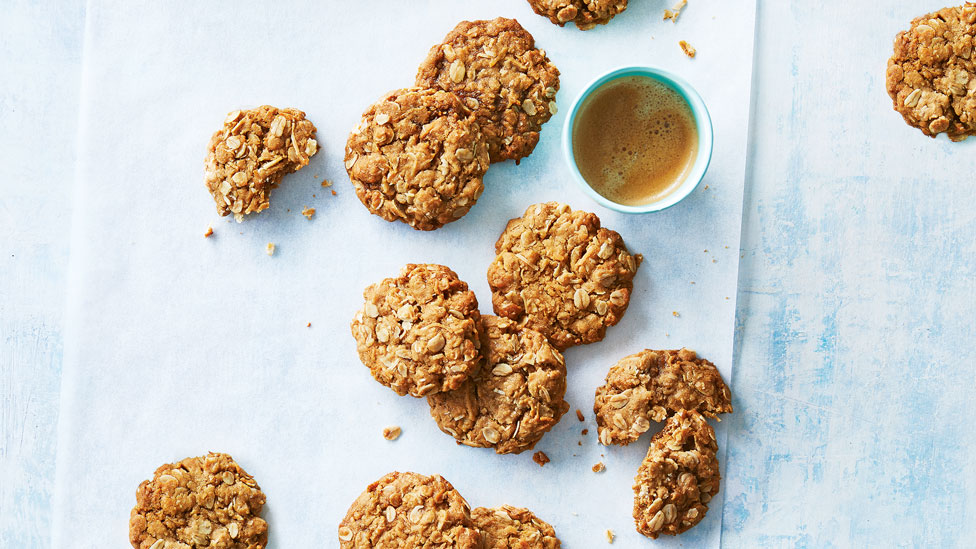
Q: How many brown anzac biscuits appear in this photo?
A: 12